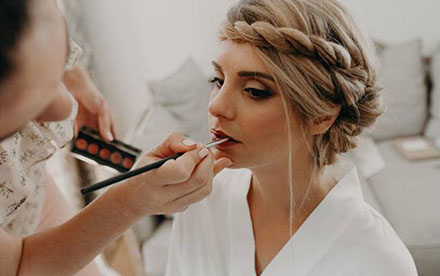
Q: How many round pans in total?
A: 5